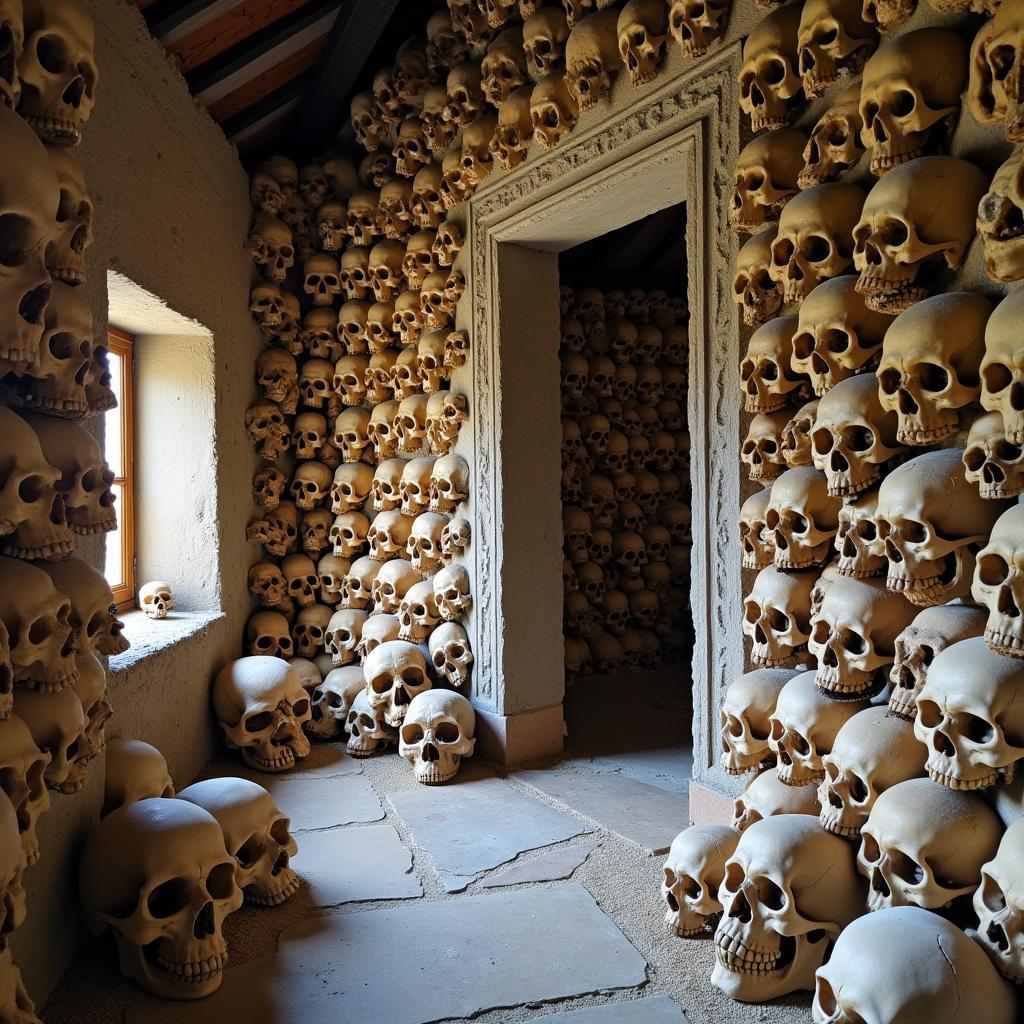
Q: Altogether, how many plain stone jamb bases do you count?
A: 2